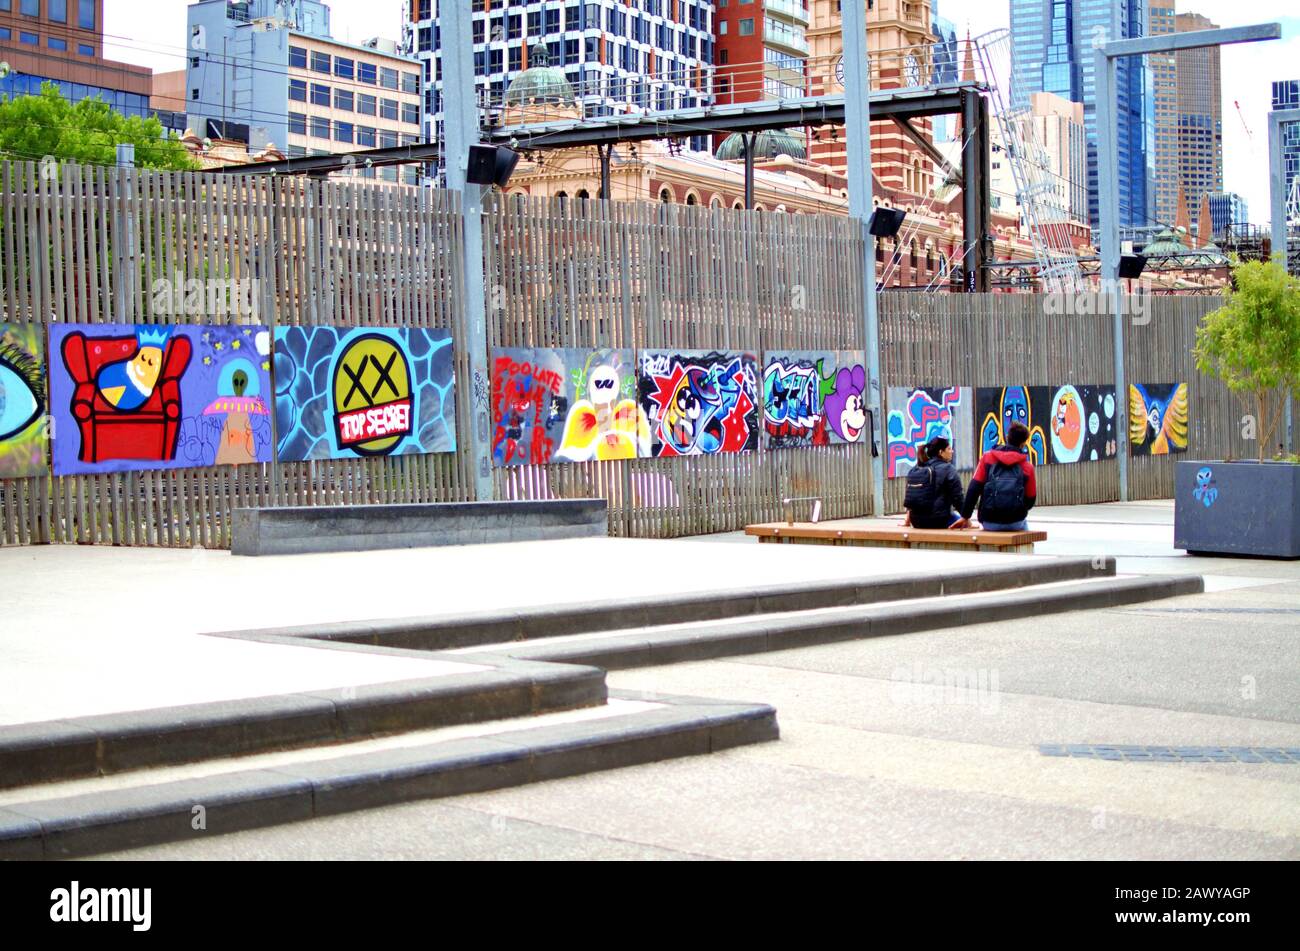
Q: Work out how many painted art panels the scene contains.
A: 10